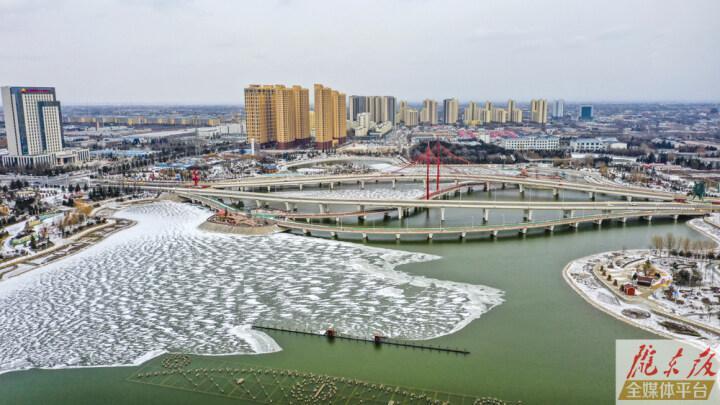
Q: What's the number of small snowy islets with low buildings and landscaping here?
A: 1